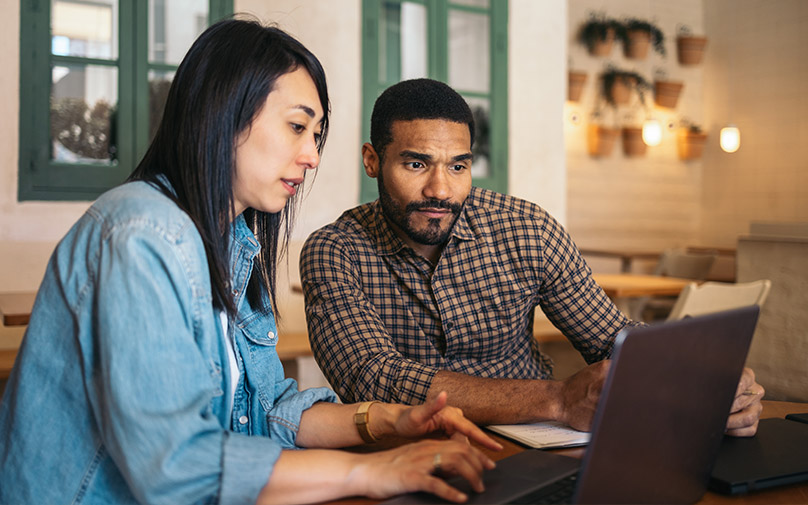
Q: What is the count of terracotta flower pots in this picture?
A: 9